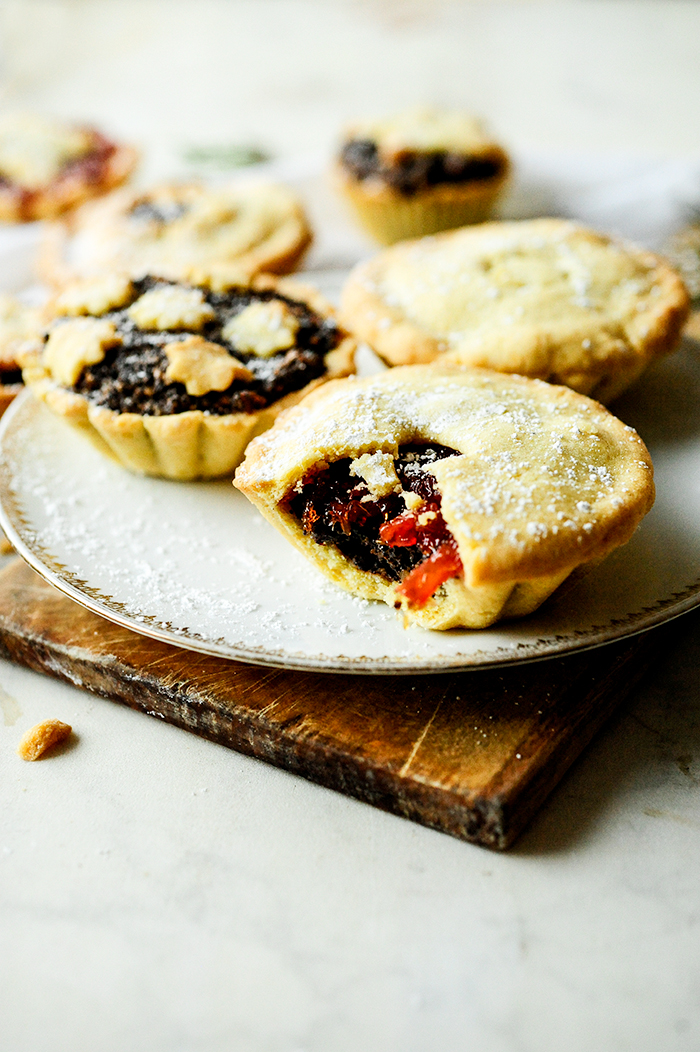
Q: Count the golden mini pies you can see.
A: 7